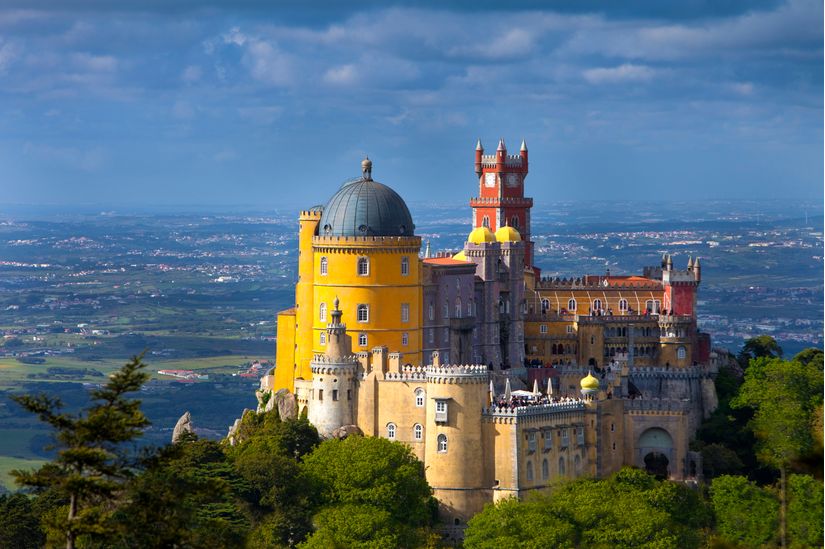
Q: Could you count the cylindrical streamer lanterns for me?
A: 0